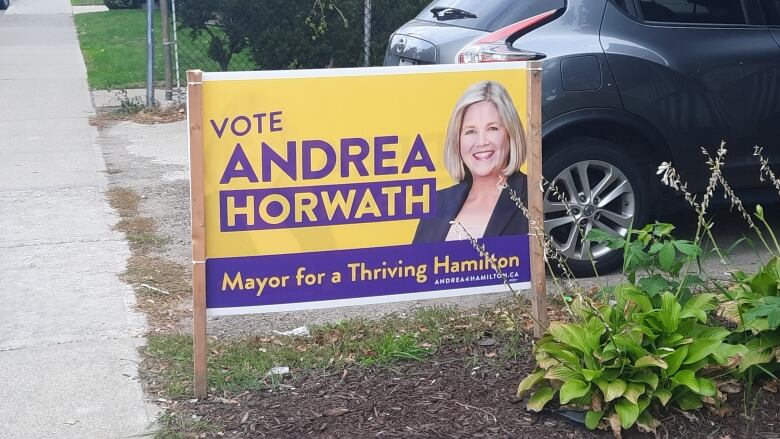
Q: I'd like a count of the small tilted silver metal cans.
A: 0